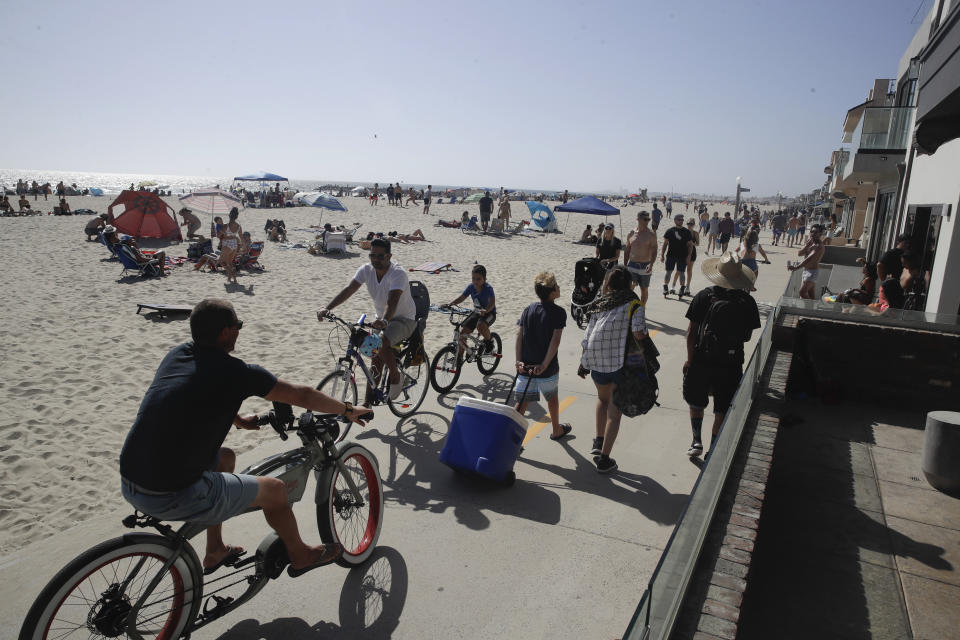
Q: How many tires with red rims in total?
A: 2